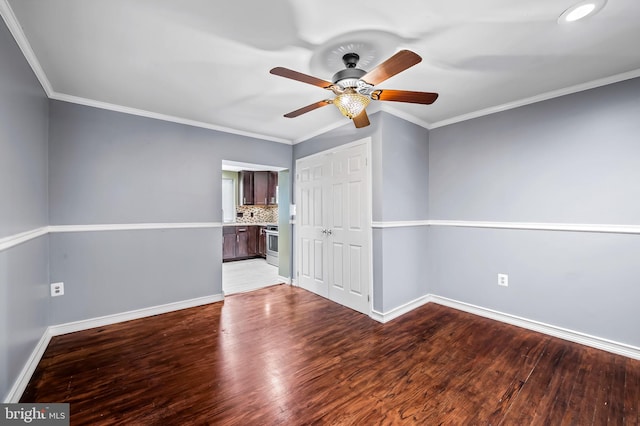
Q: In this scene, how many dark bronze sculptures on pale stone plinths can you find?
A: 0